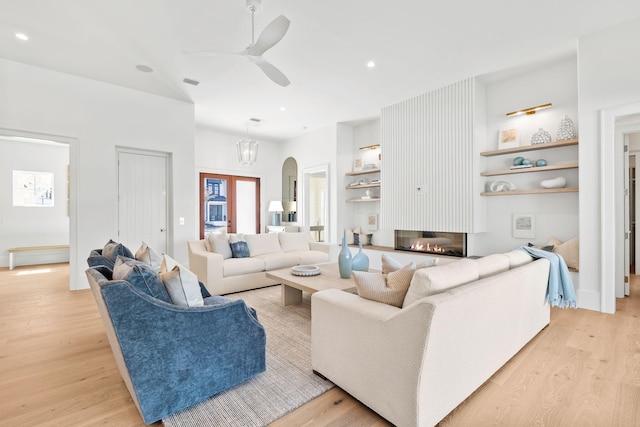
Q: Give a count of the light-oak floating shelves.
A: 6